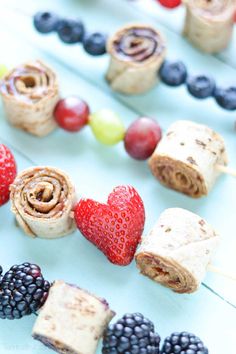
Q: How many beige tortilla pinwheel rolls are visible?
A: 7